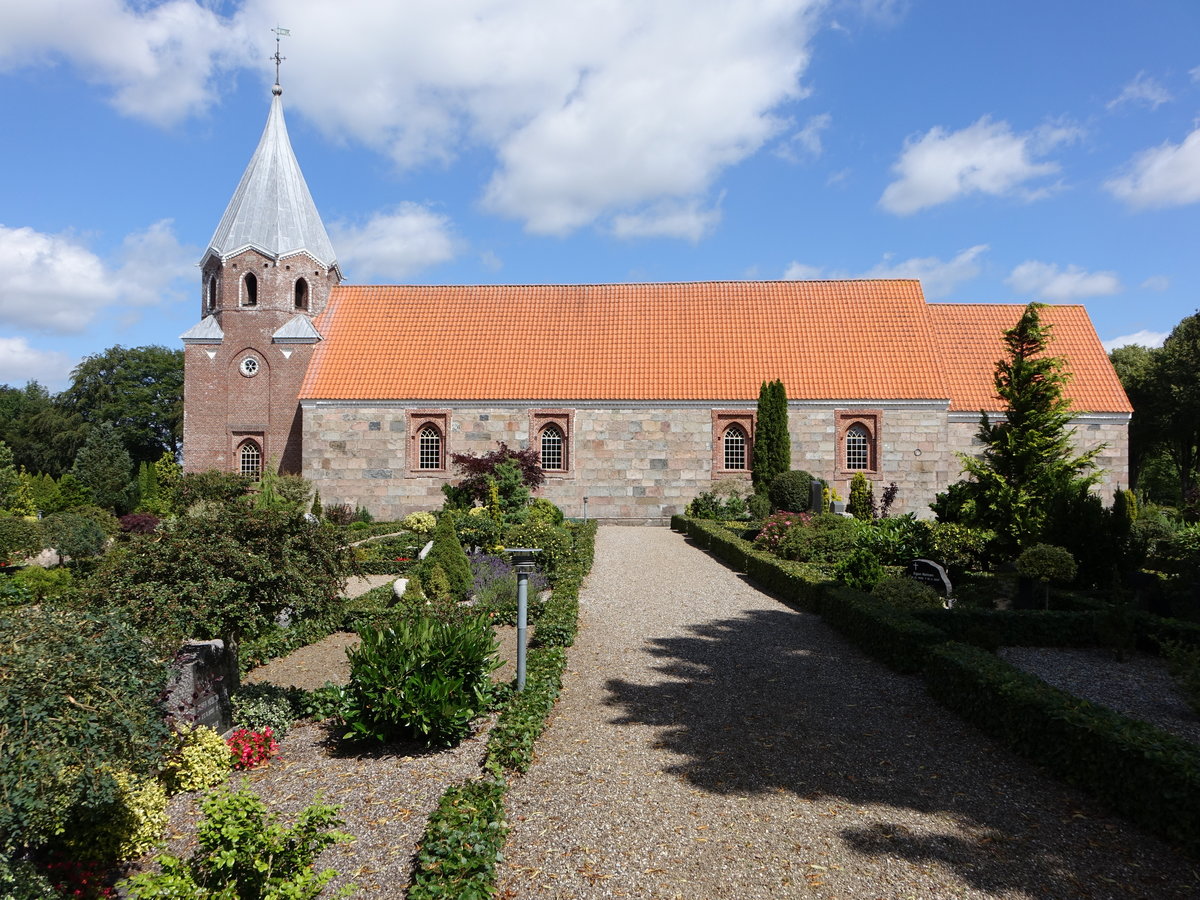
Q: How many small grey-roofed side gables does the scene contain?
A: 2